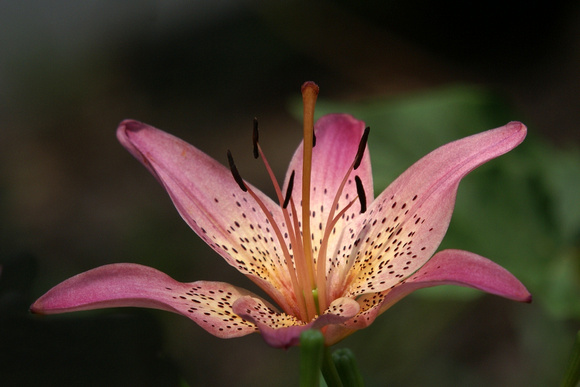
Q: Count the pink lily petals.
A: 6